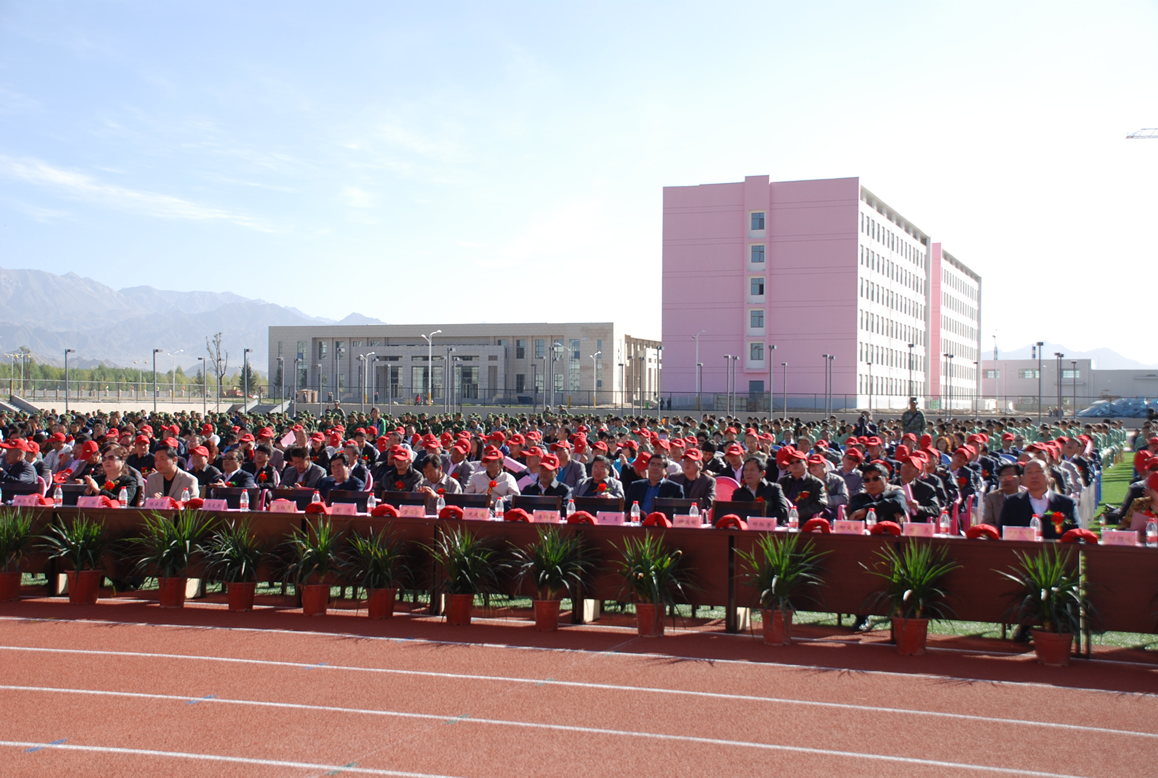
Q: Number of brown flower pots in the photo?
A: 12